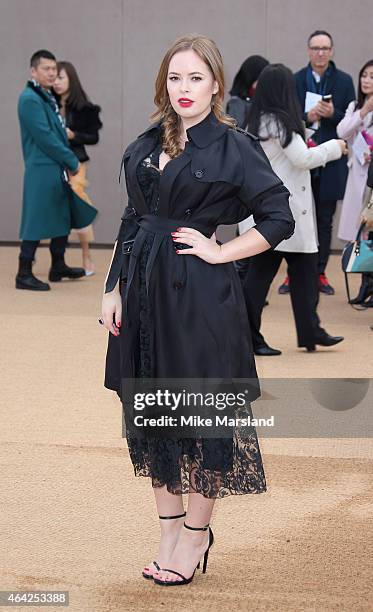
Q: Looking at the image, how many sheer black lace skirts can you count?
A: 1